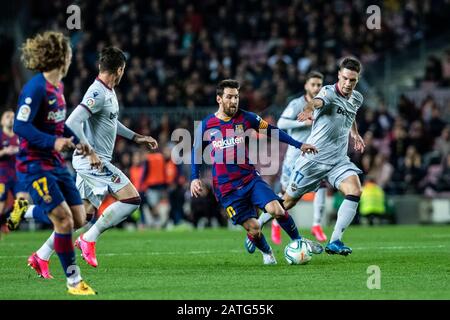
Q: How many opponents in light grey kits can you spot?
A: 3